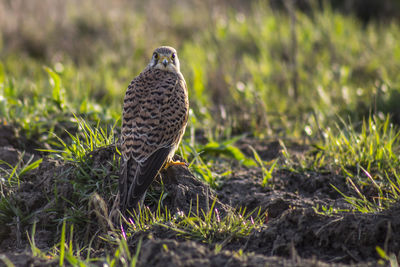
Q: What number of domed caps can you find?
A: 0